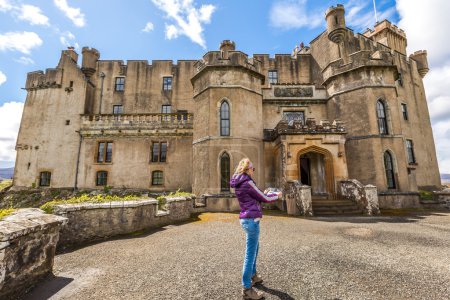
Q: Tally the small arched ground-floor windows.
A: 3